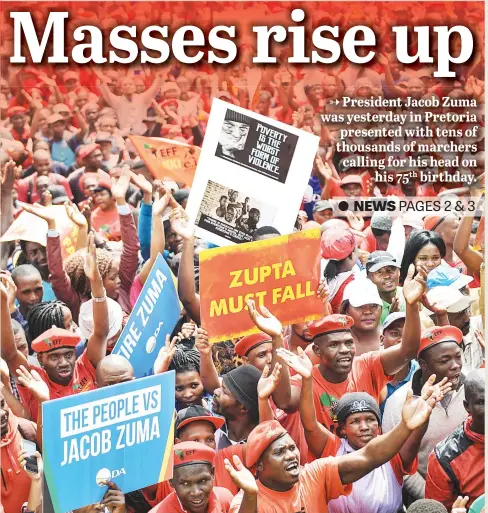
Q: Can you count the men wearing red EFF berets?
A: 6